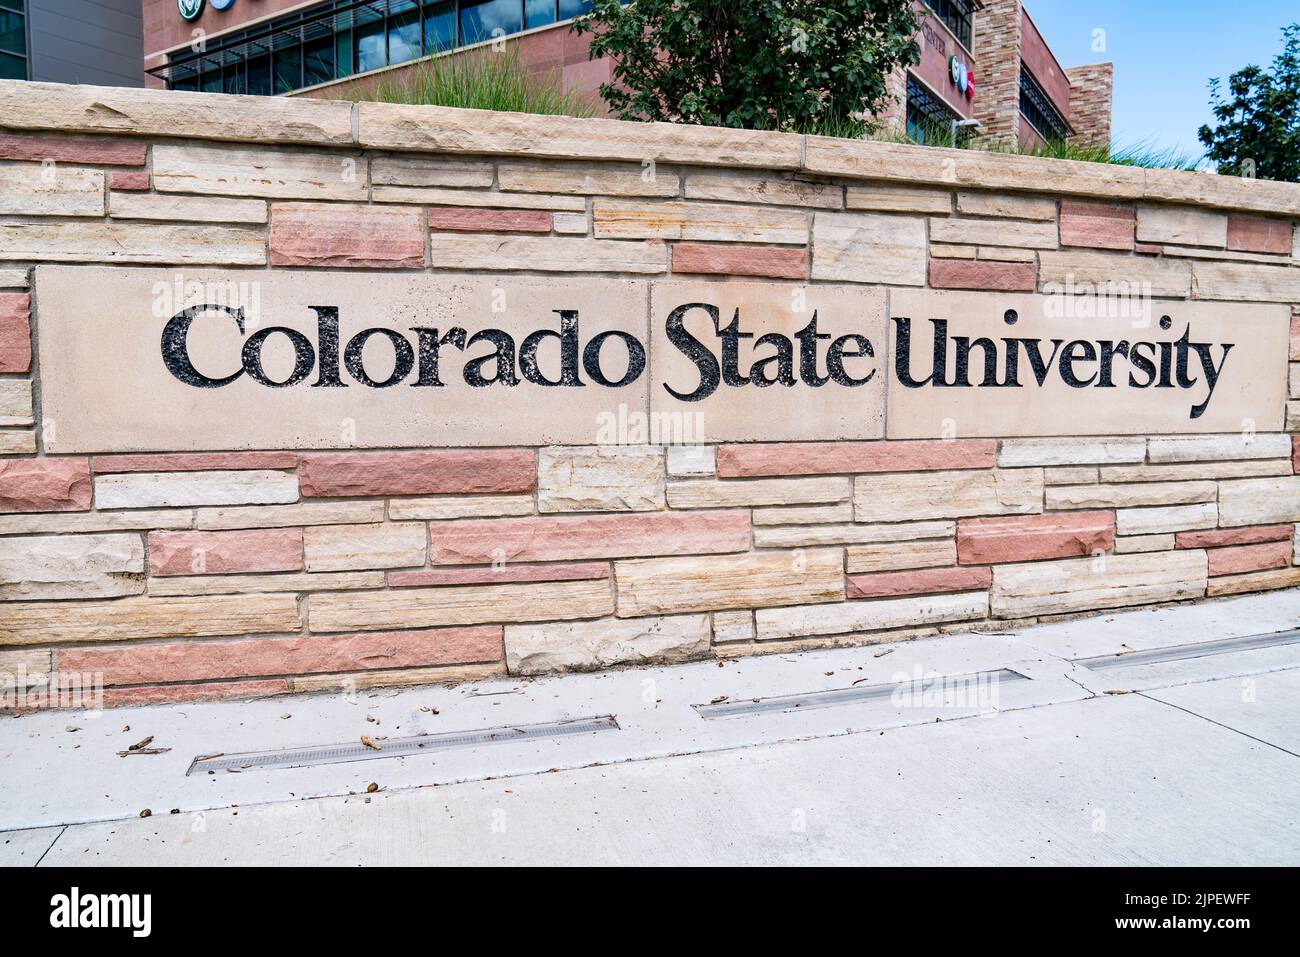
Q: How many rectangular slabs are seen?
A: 3